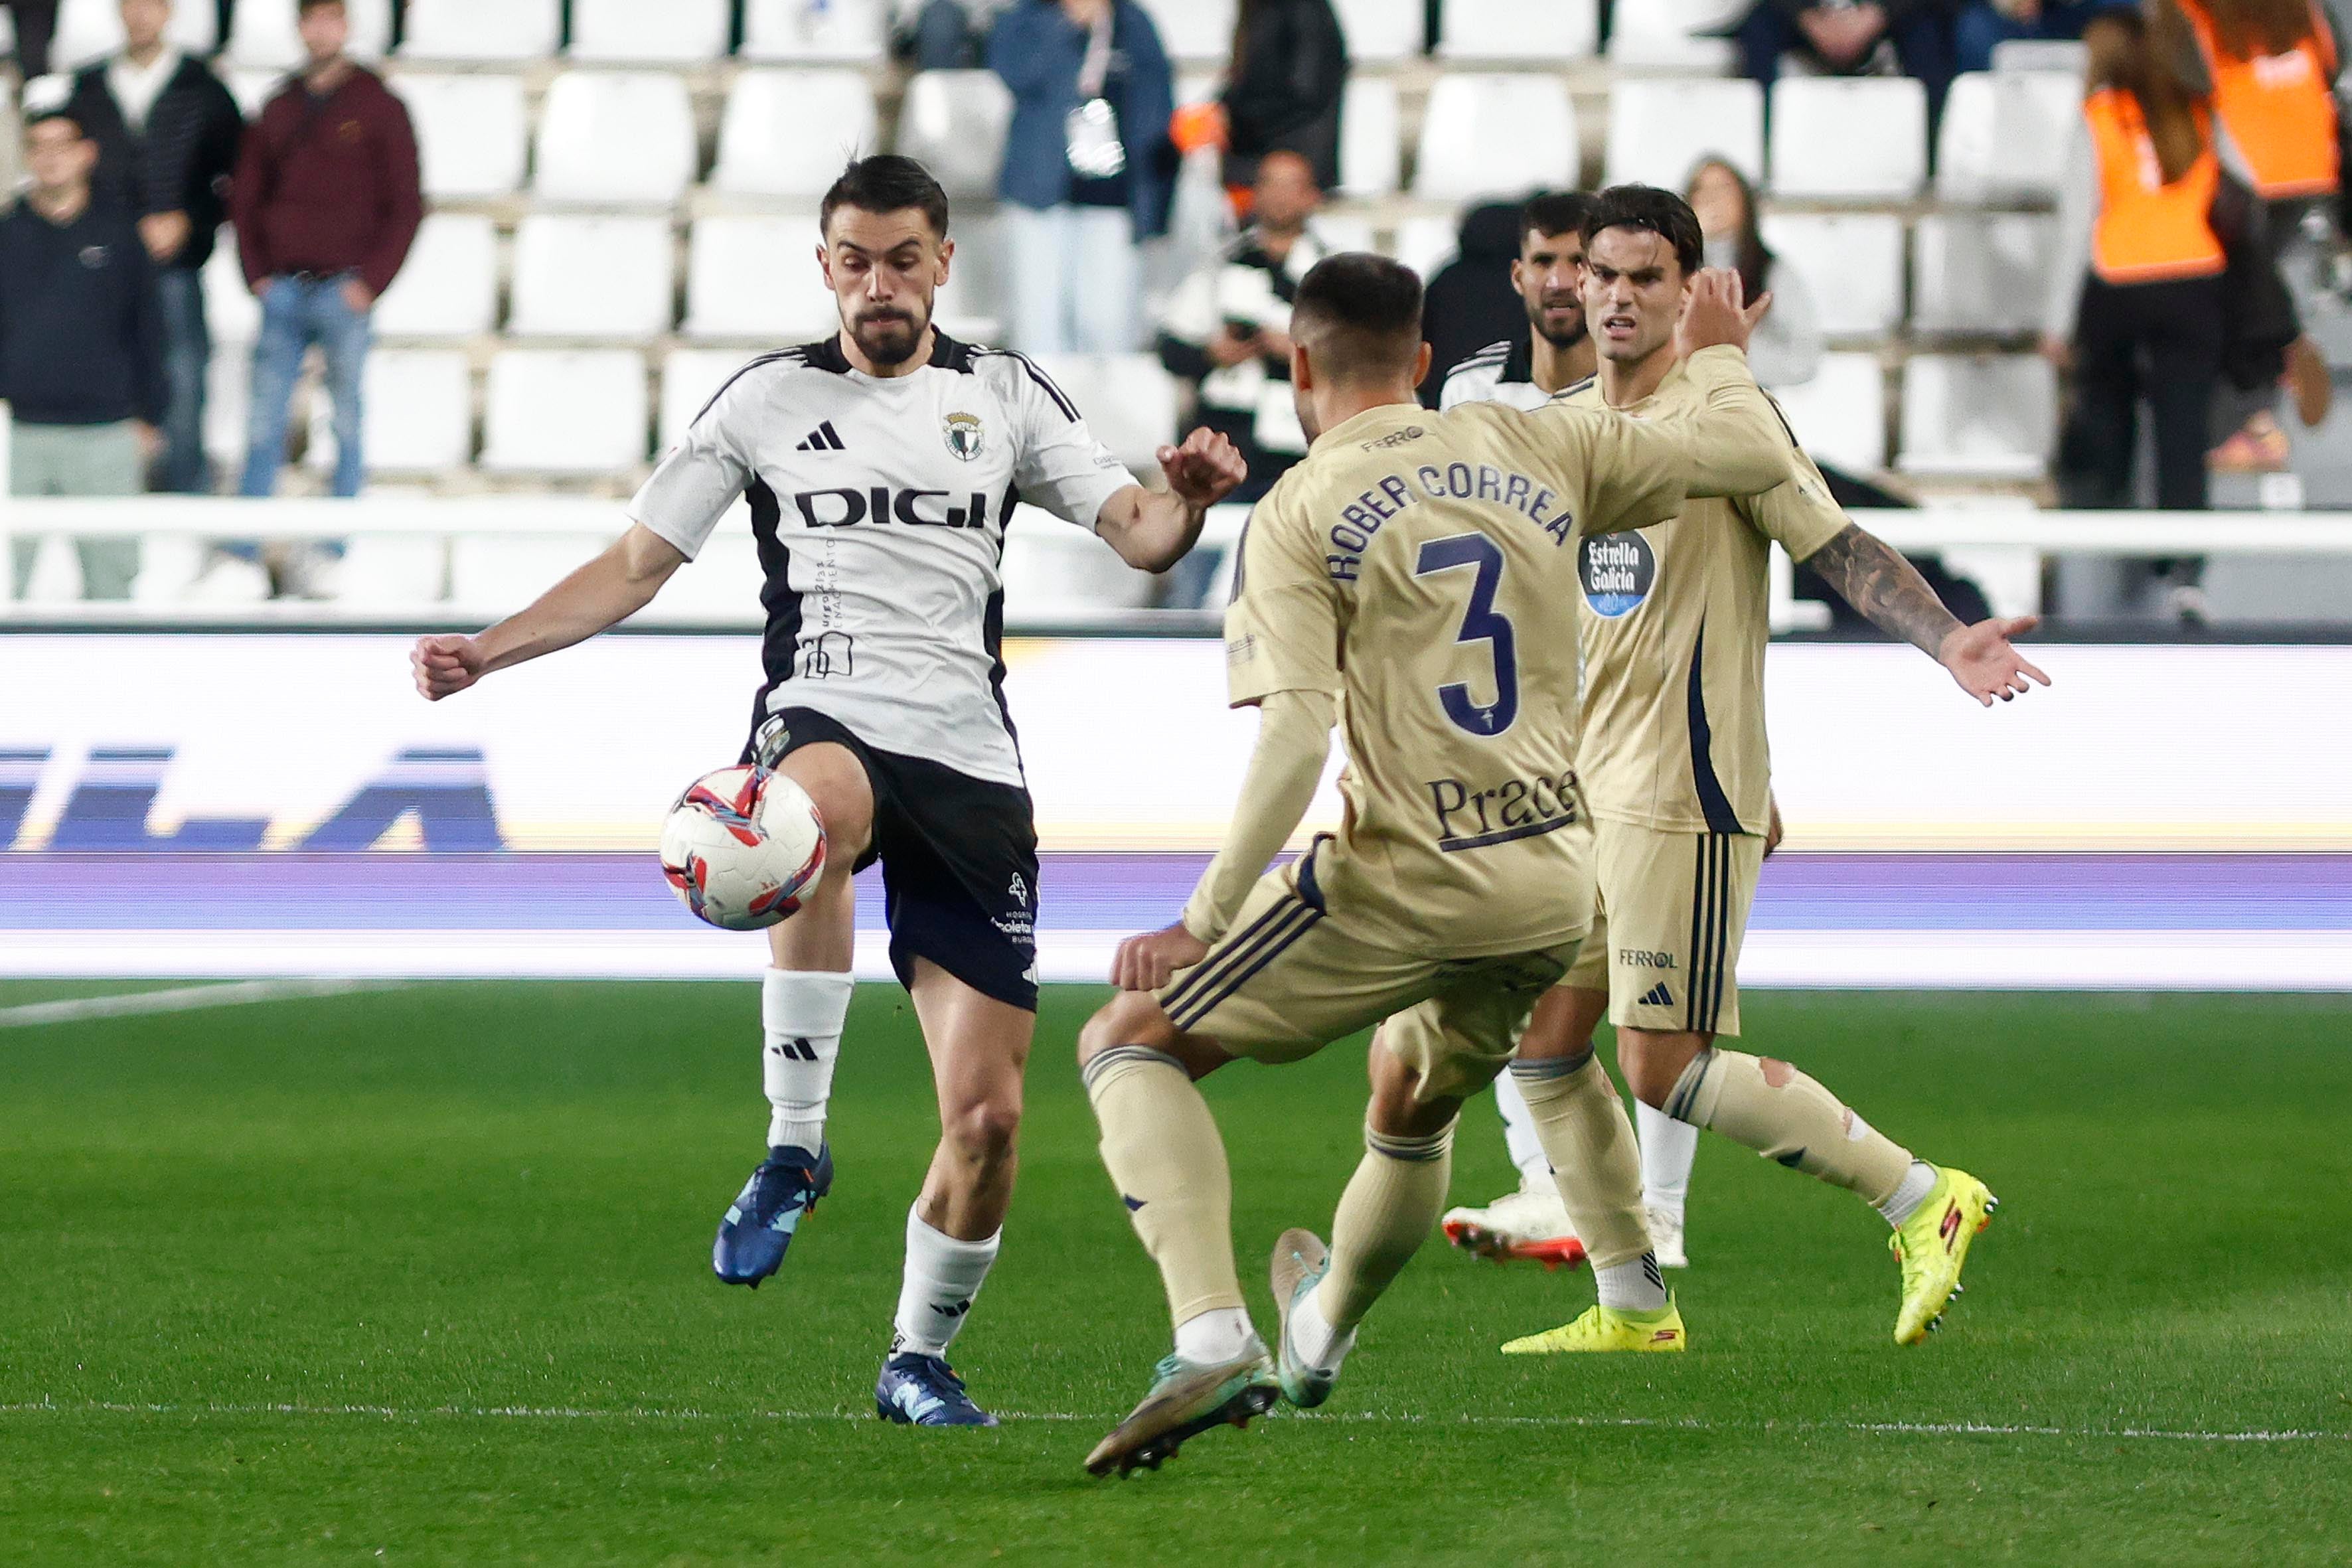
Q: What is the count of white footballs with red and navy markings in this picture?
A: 1